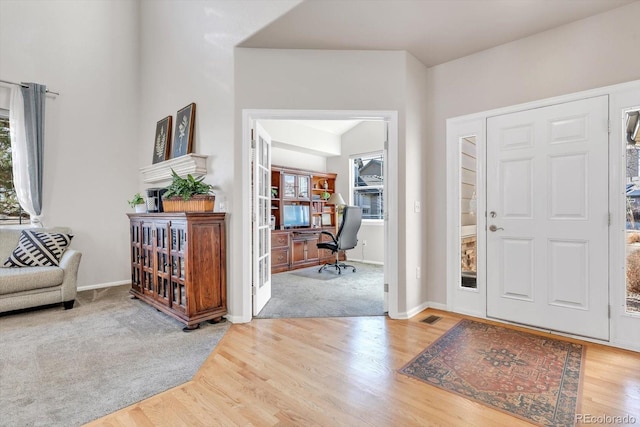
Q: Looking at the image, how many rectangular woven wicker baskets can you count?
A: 1